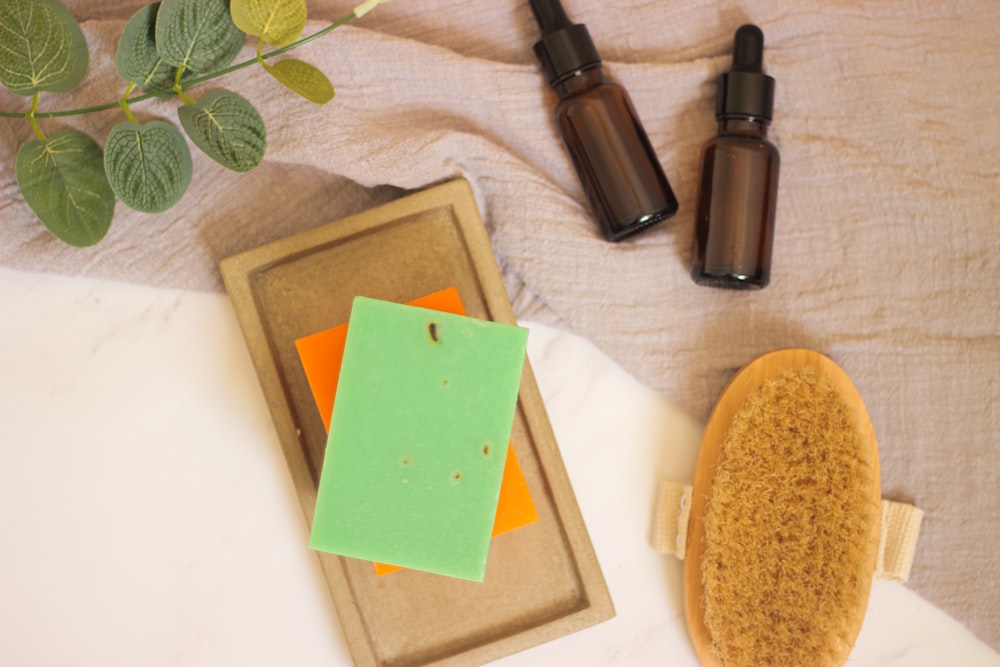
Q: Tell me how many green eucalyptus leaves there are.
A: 8